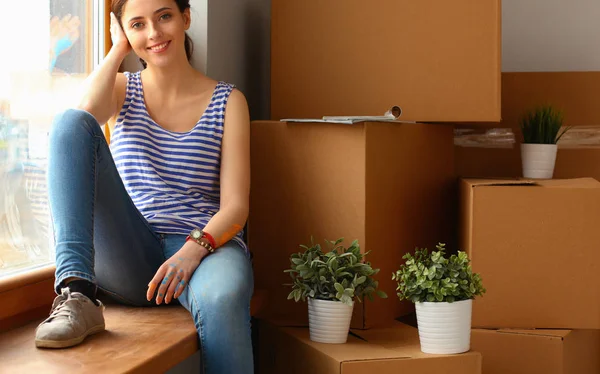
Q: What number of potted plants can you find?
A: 3